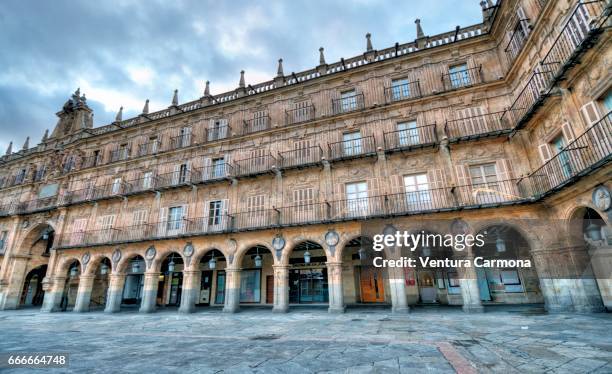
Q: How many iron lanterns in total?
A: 12